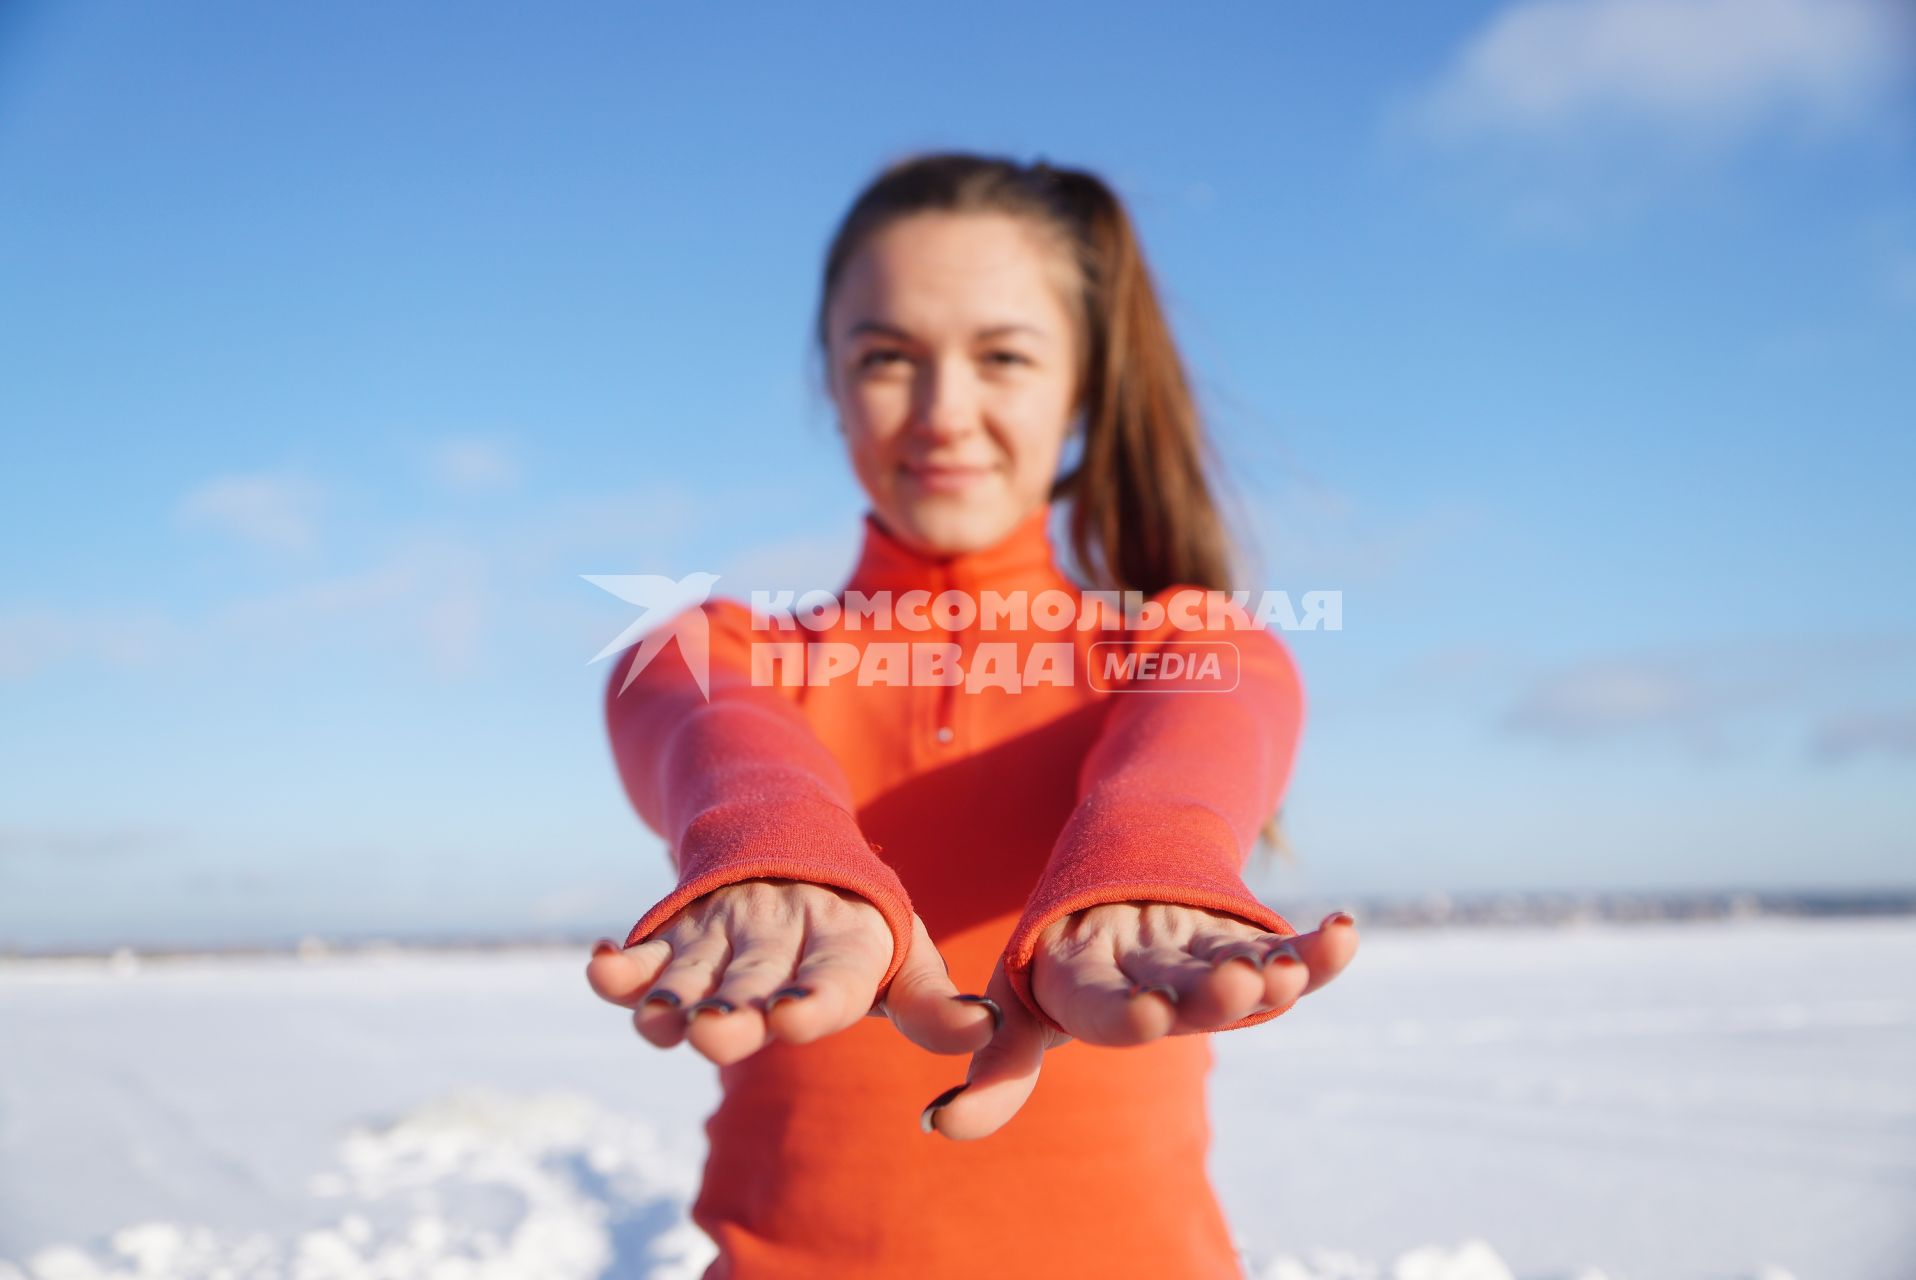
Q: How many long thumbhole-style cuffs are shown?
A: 2